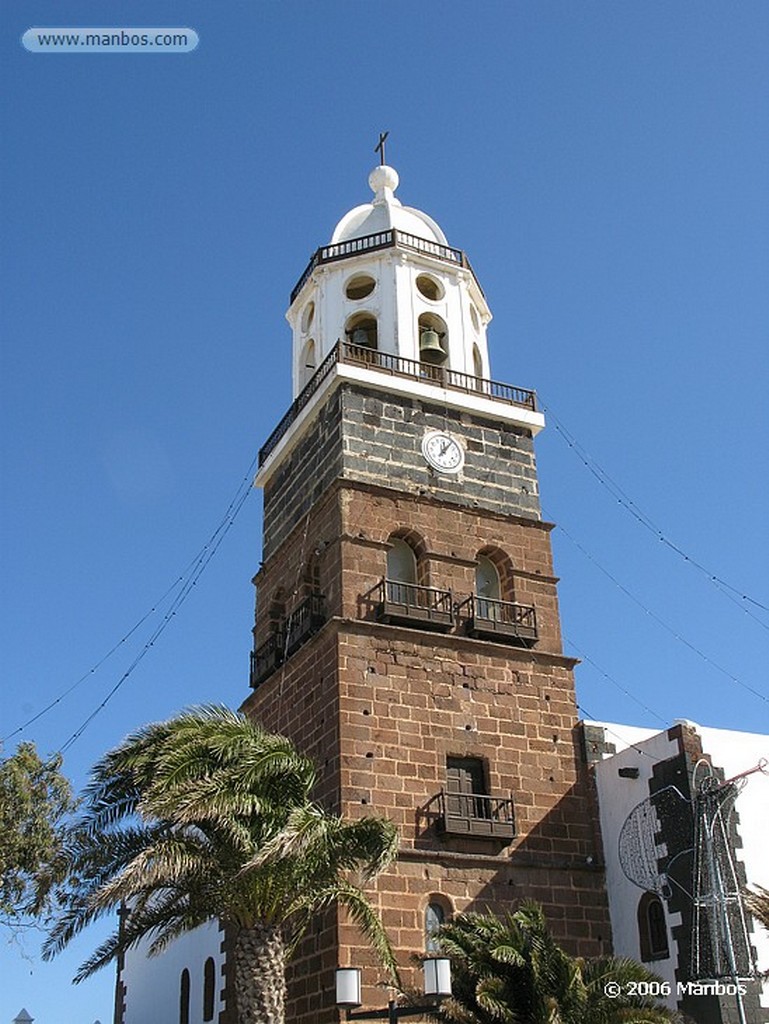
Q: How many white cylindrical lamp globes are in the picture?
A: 2